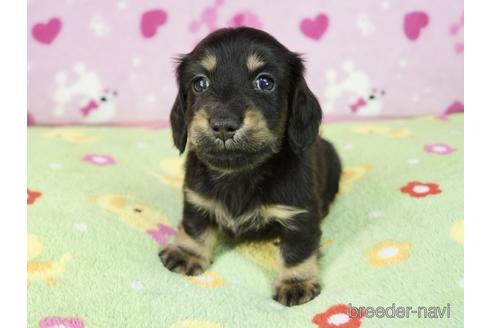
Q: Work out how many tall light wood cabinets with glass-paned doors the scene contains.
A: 0